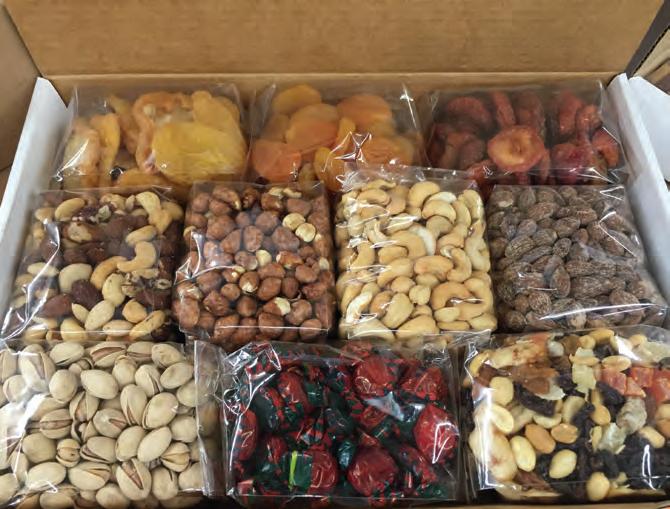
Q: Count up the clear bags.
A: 10